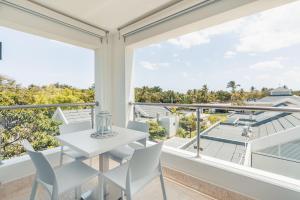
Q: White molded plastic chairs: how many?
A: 4